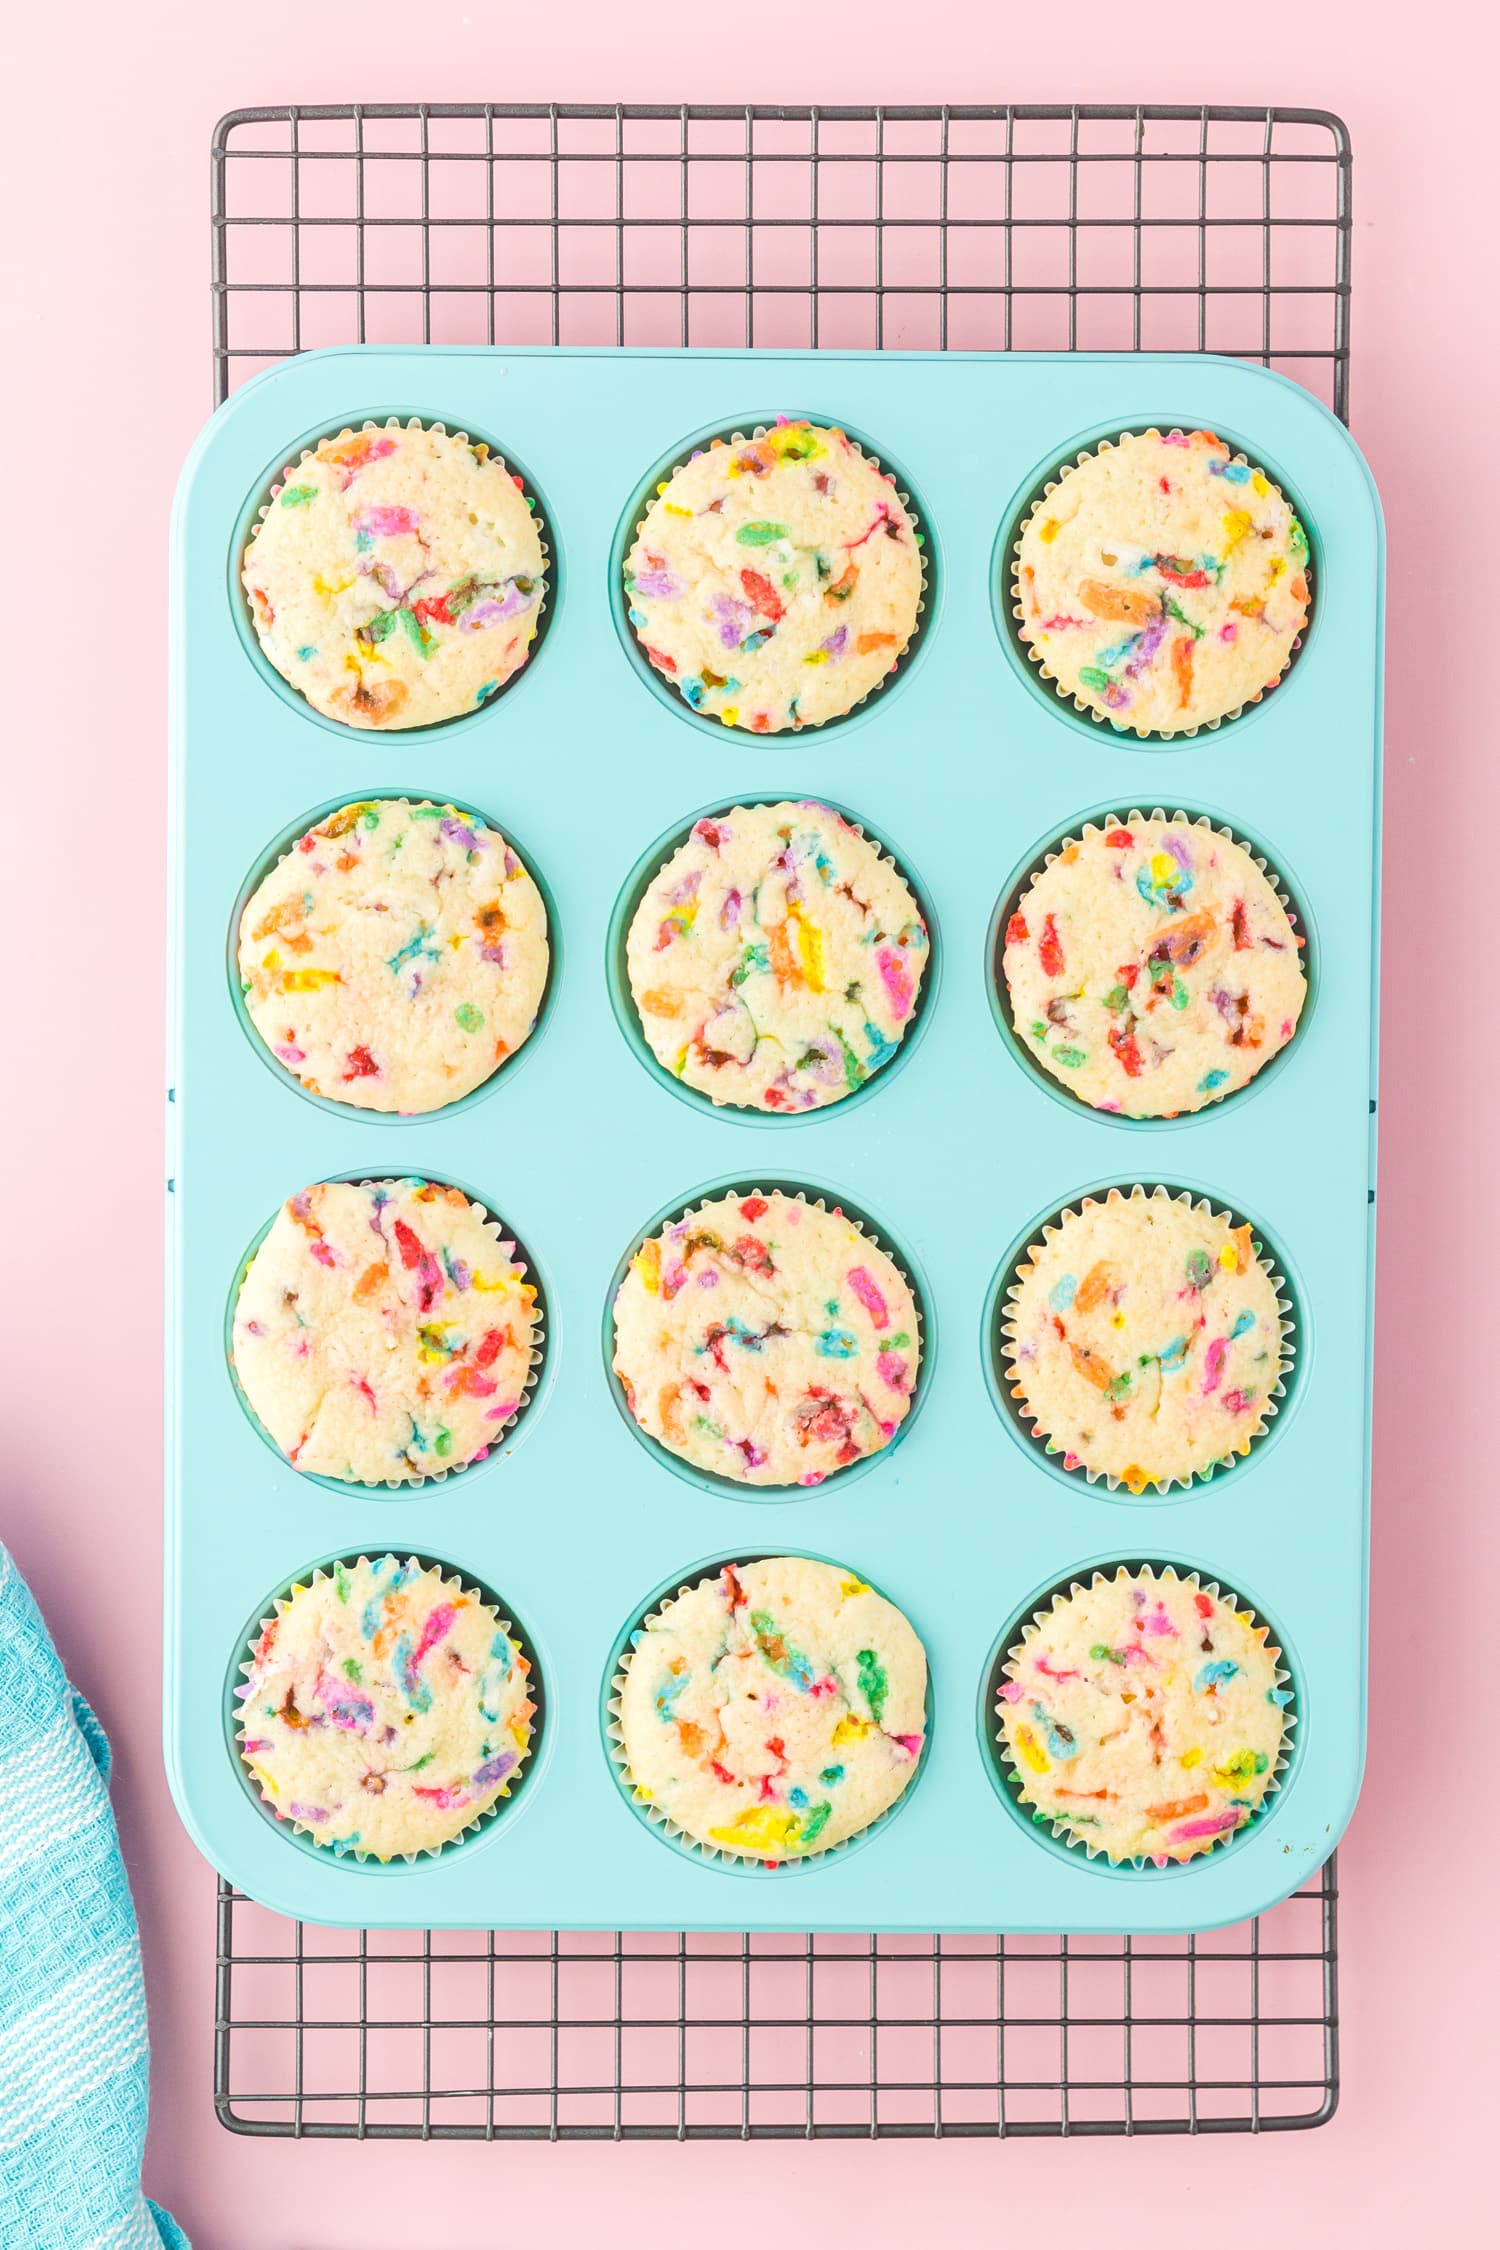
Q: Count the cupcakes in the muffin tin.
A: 12